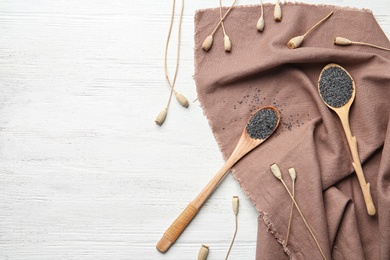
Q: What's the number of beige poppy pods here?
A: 12